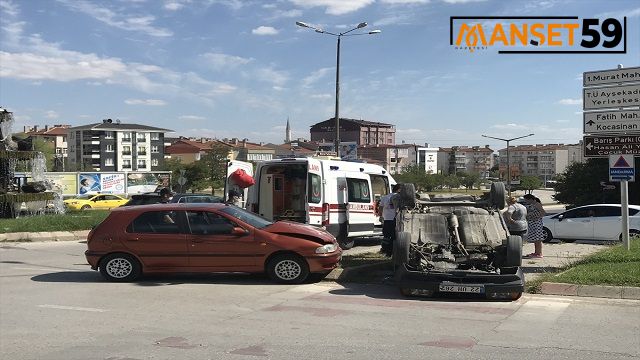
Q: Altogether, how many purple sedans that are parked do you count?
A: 0